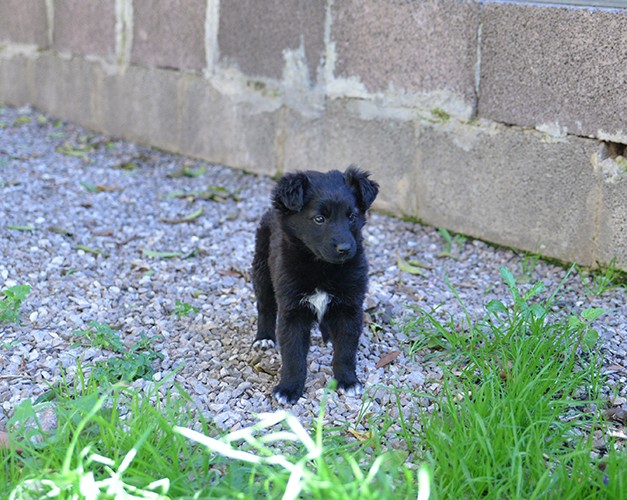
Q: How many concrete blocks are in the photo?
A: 13